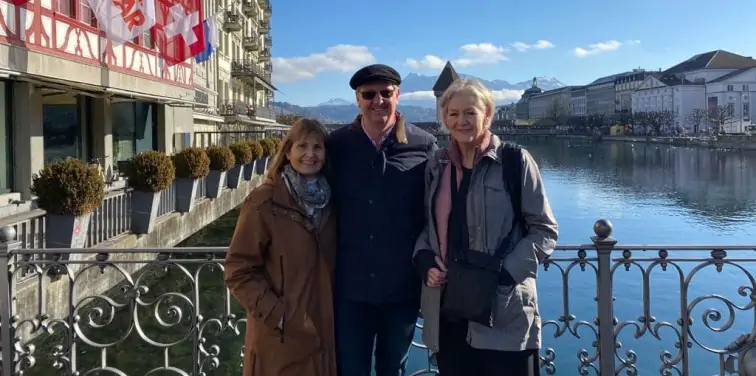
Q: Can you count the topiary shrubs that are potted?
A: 8